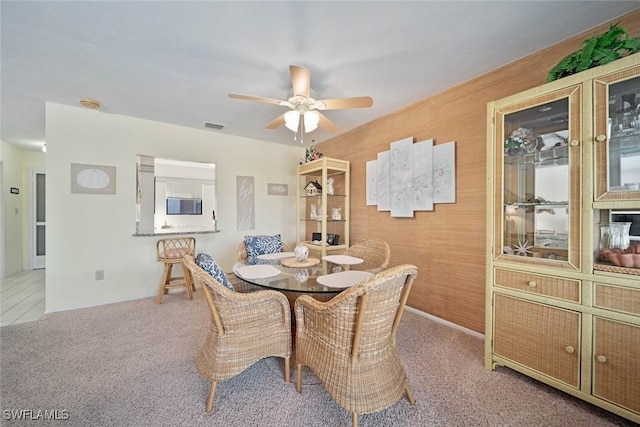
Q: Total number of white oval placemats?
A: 4